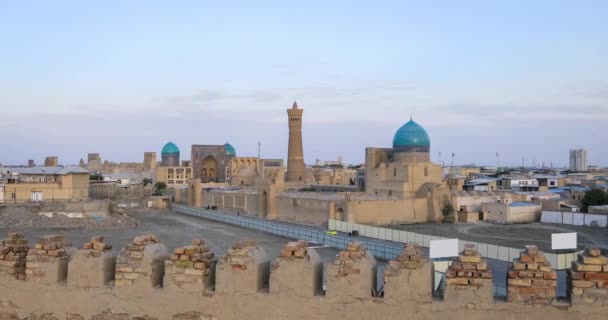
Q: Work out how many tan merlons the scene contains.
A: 12